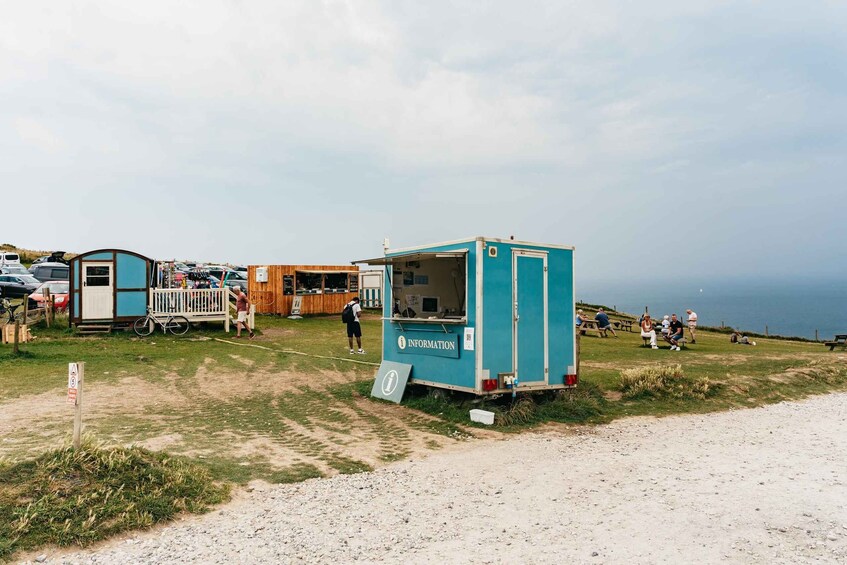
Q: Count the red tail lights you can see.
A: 2